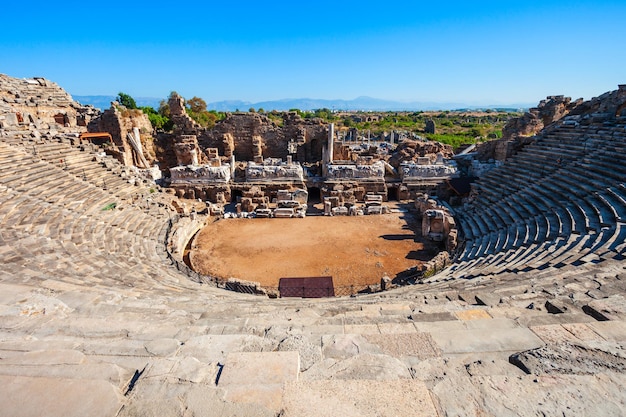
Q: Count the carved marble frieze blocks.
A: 4